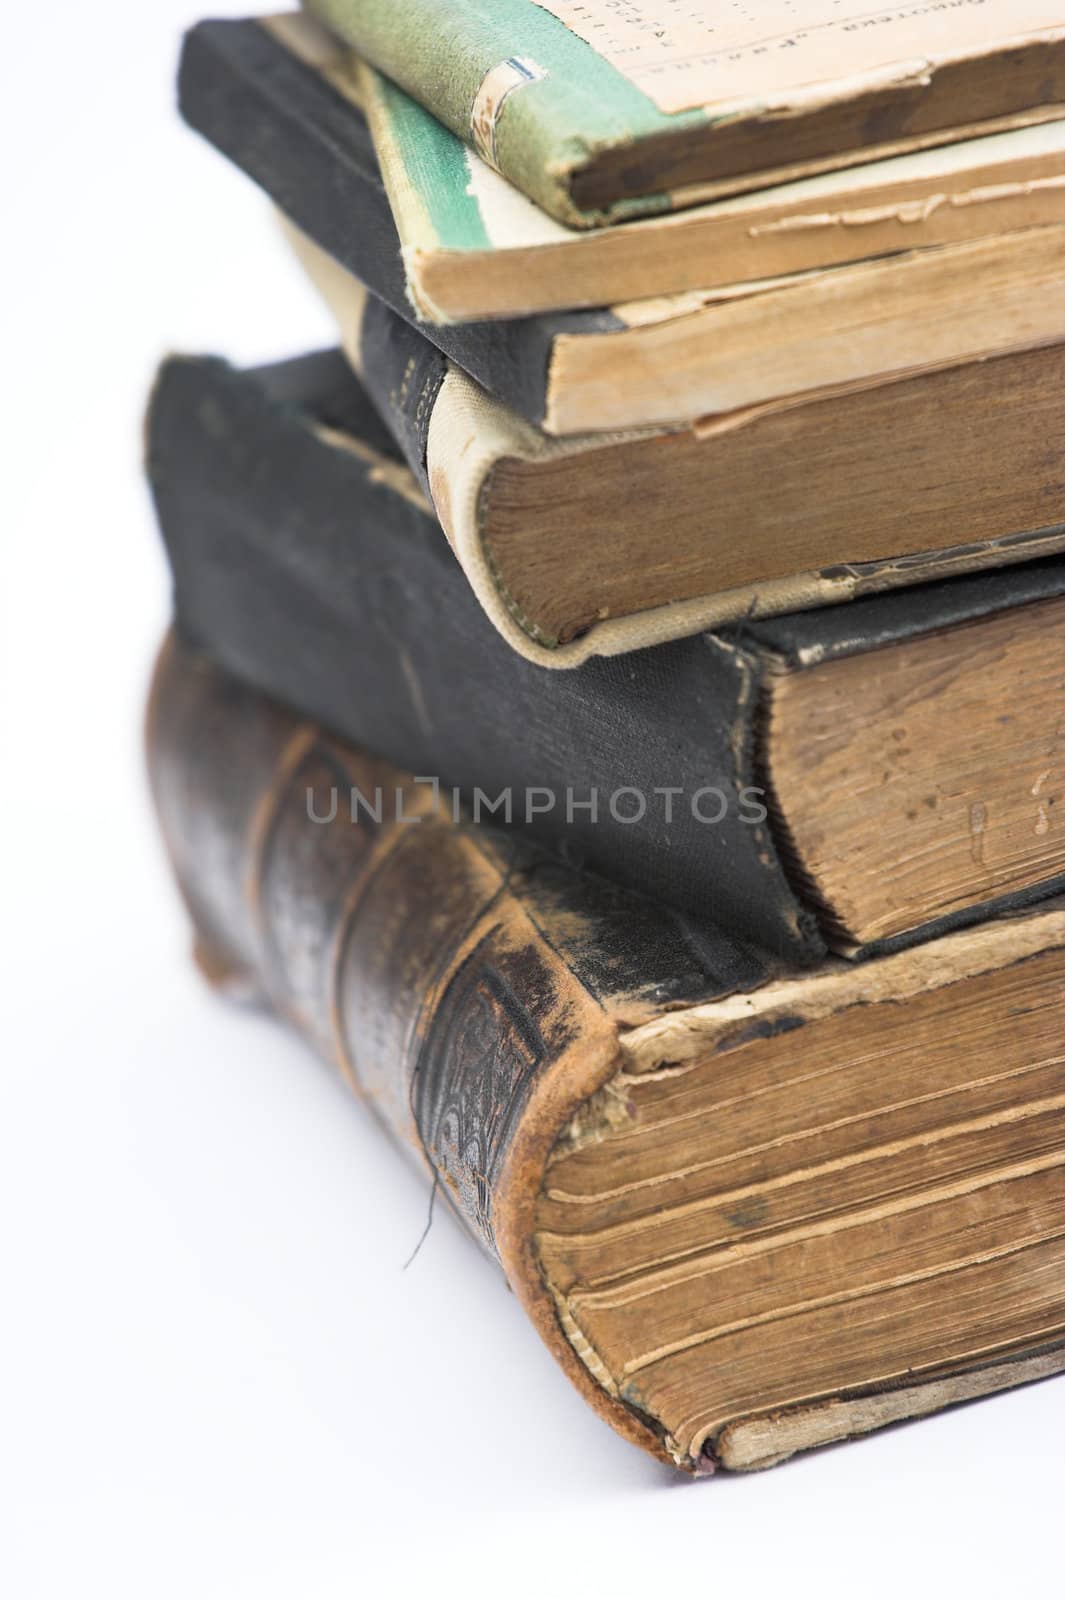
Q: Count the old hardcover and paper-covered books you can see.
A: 6